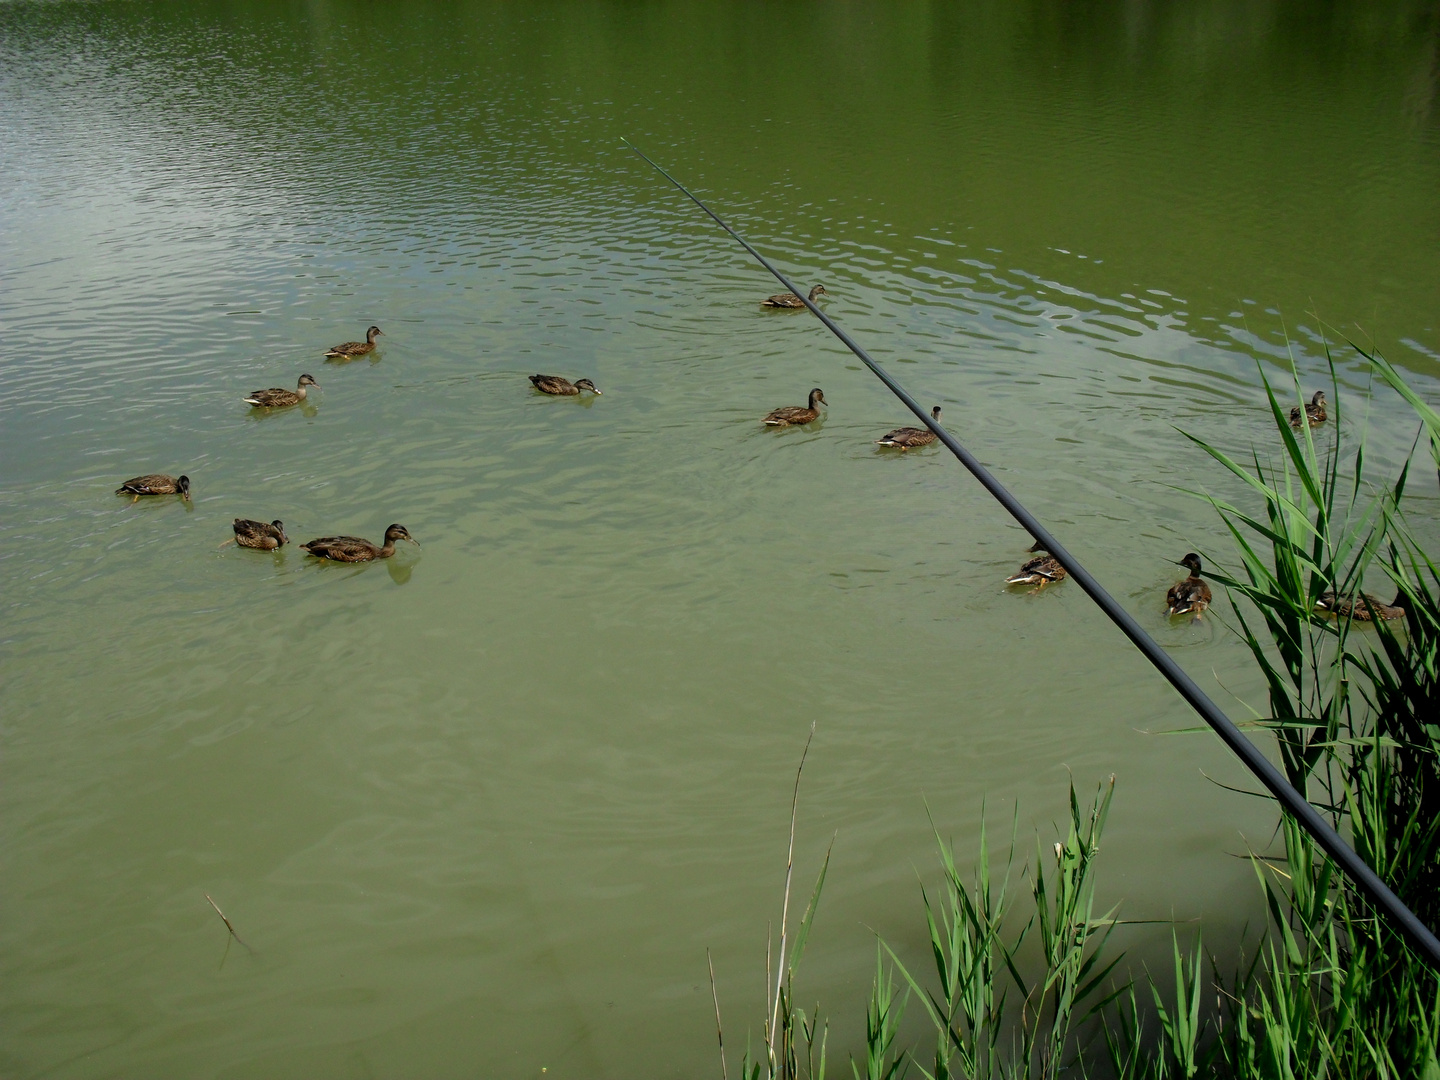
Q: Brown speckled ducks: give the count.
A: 13